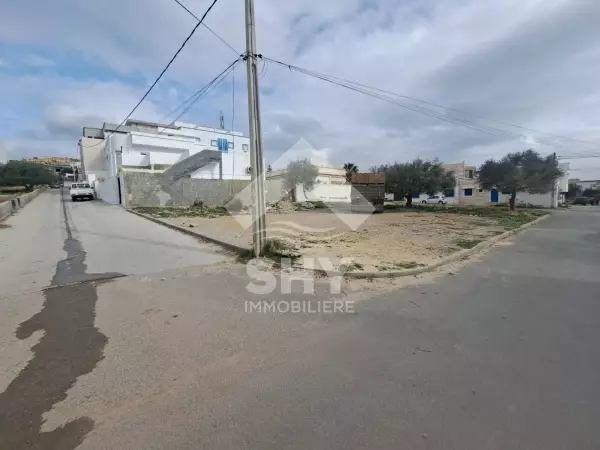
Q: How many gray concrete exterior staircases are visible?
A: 1